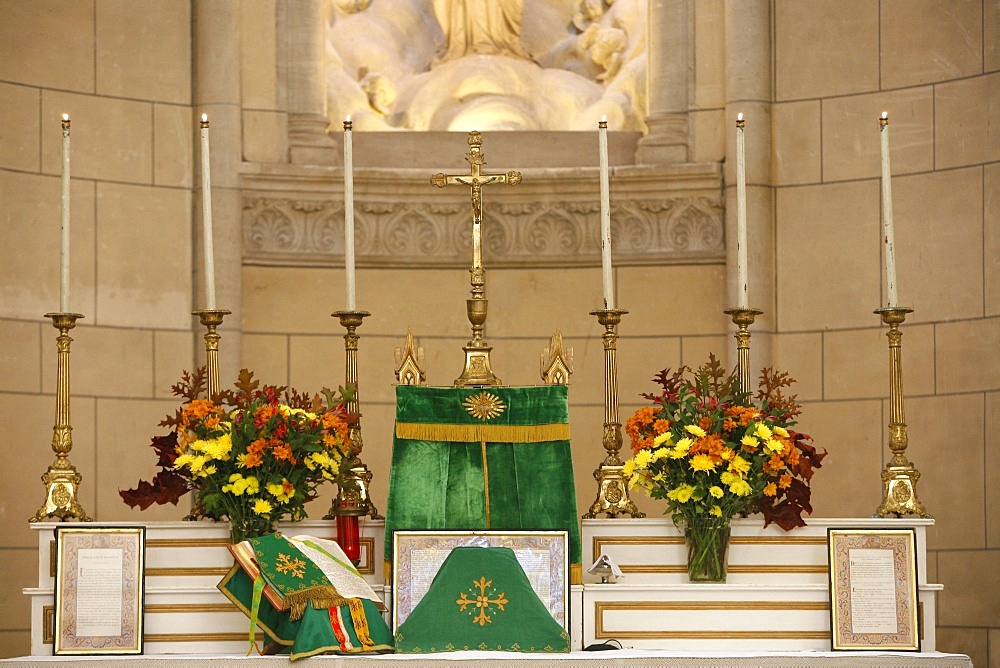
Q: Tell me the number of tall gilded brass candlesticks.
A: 6